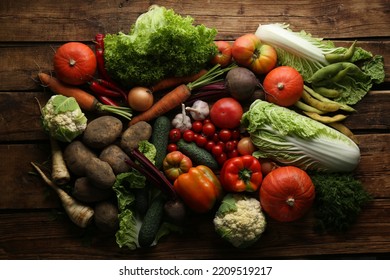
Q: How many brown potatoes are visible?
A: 7